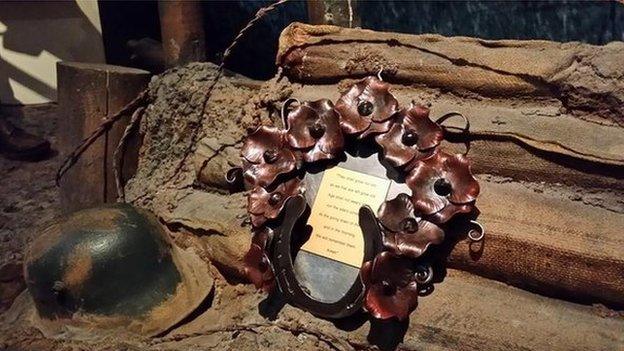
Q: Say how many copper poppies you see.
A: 9